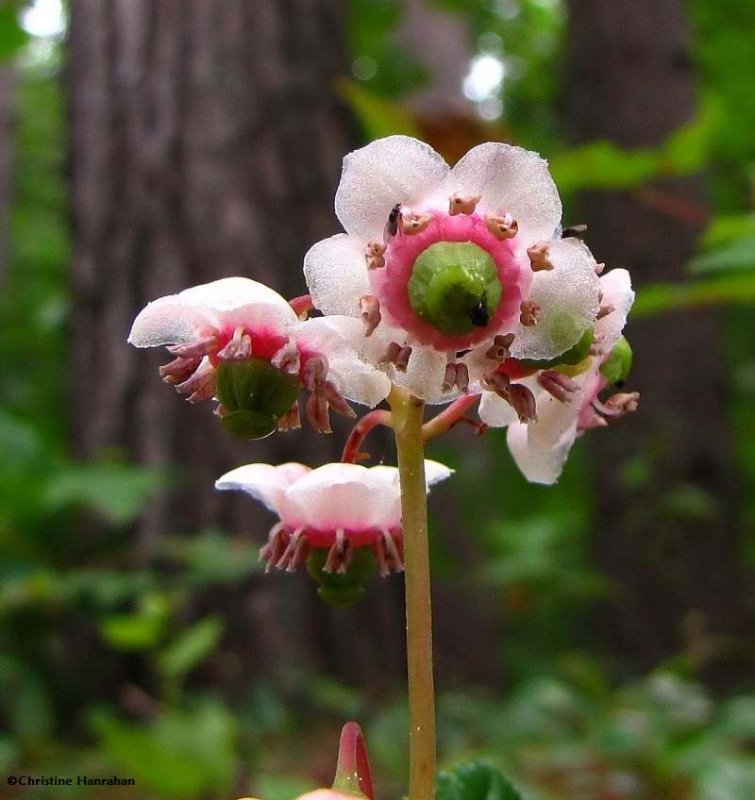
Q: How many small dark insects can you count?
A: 3